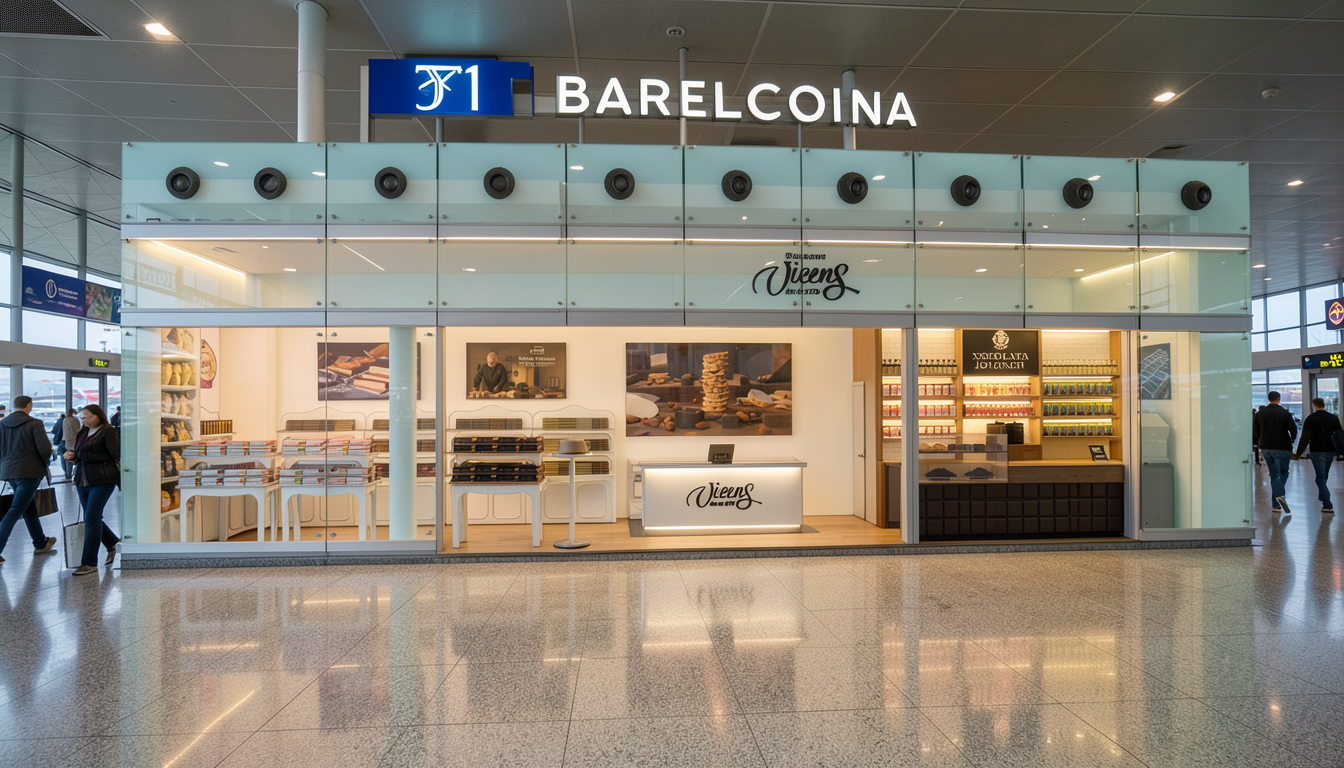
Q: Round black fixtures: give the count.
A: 10